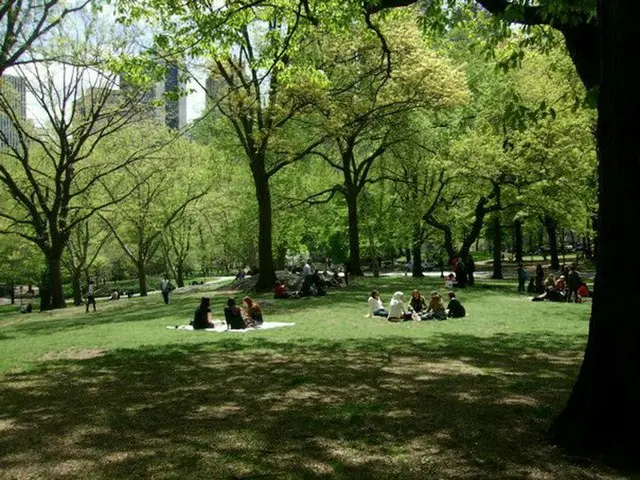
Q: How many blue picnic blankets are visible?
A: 0